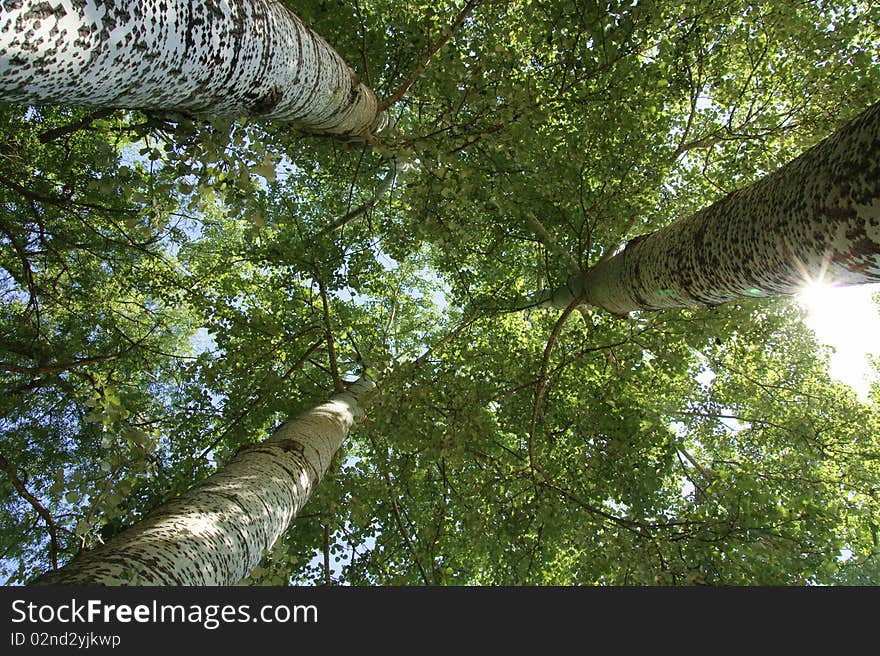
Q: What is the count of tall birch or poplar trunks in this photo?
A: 3